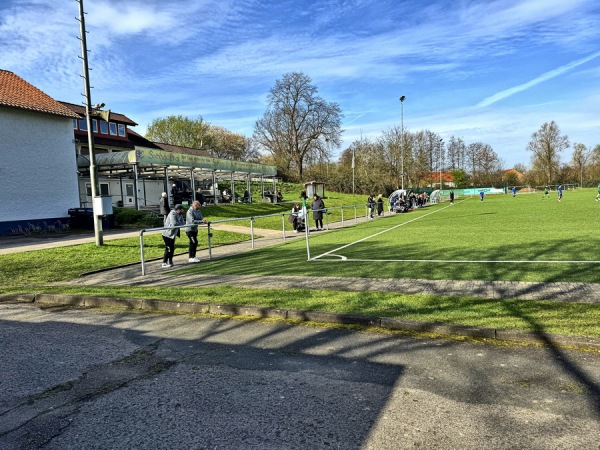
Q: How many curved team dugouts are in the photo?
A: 2